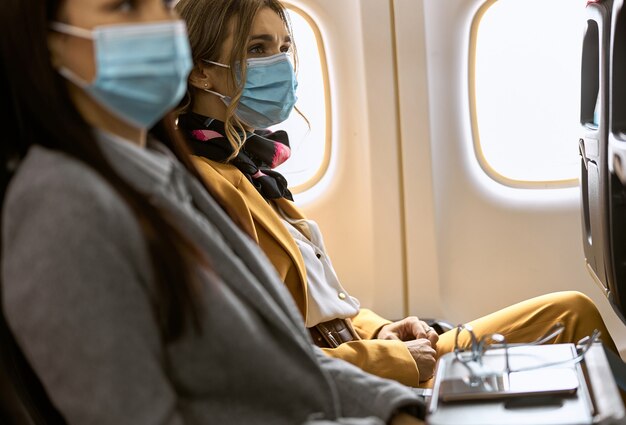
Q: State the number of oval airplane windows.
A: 2